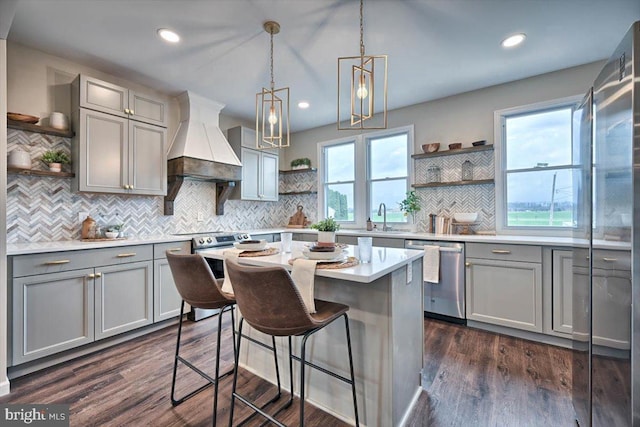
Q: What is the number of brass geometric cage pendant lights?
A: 2